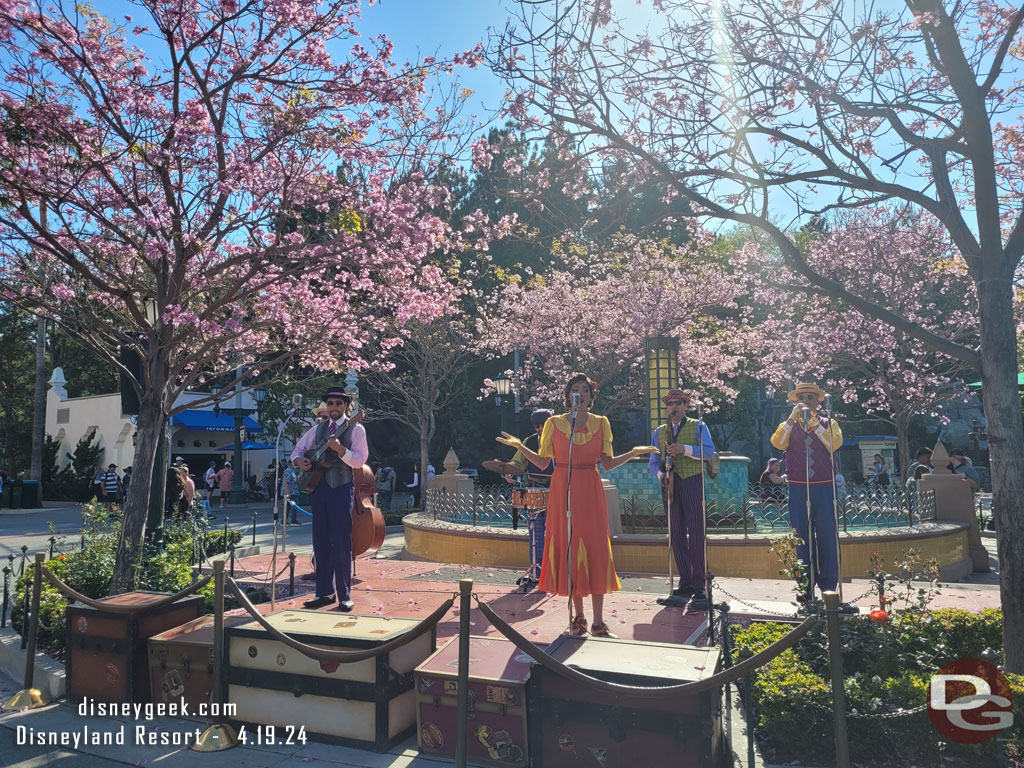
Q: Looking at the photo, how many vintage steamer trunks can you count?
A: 5